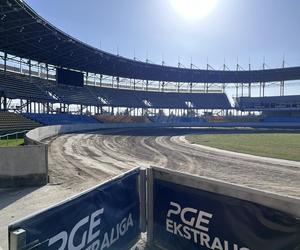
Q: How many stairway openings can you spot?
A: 4